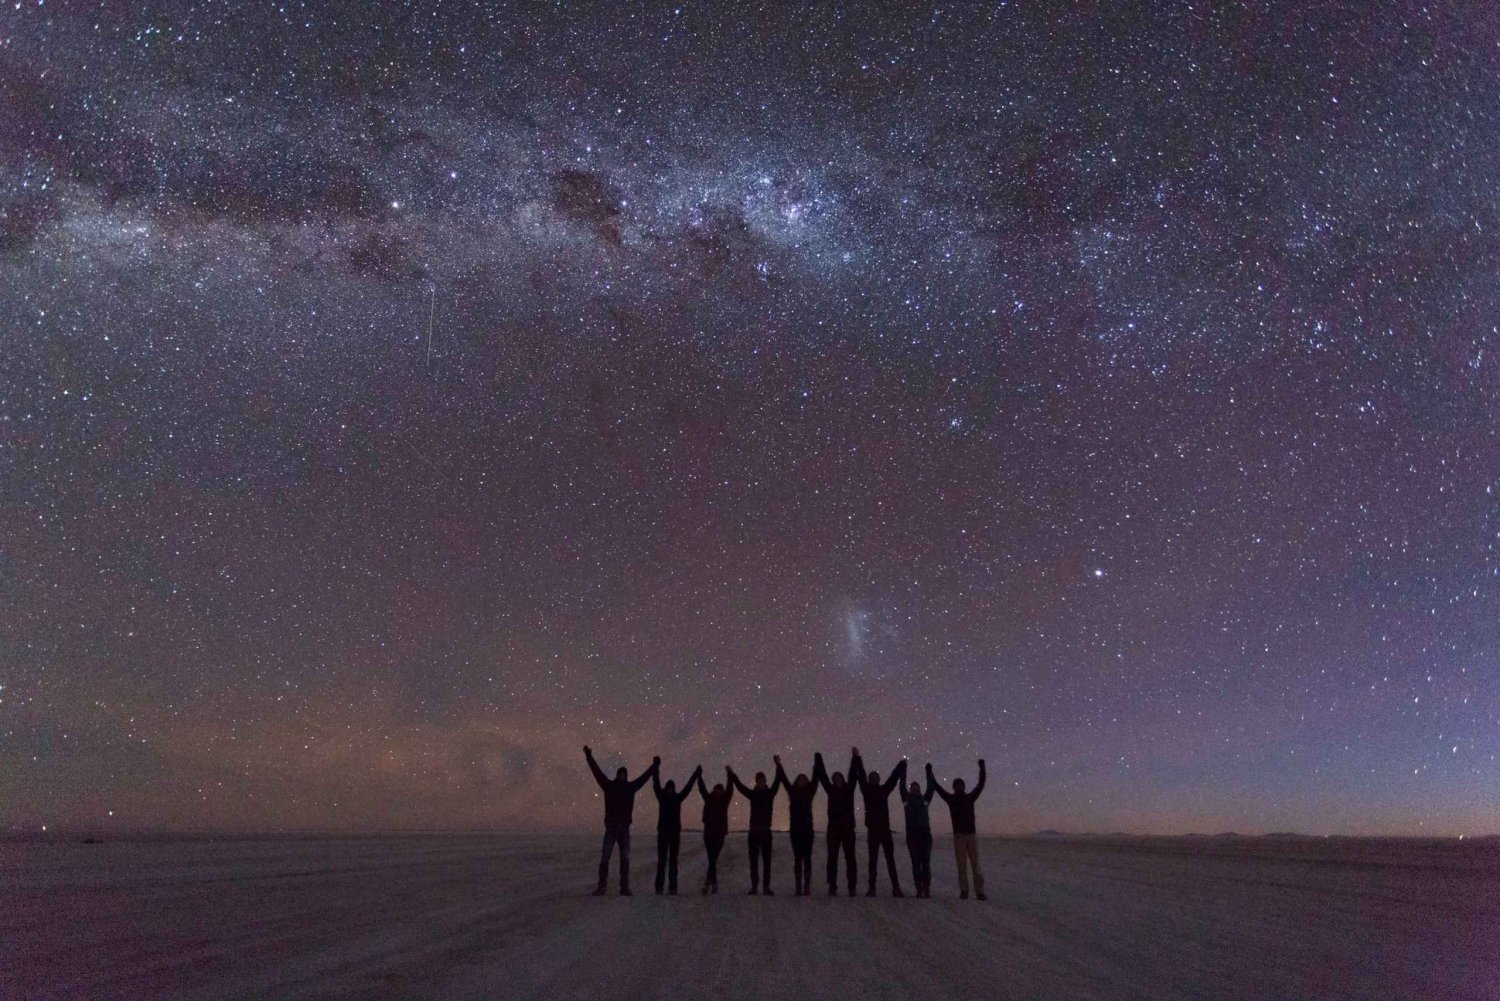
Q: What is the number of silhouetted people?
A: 9